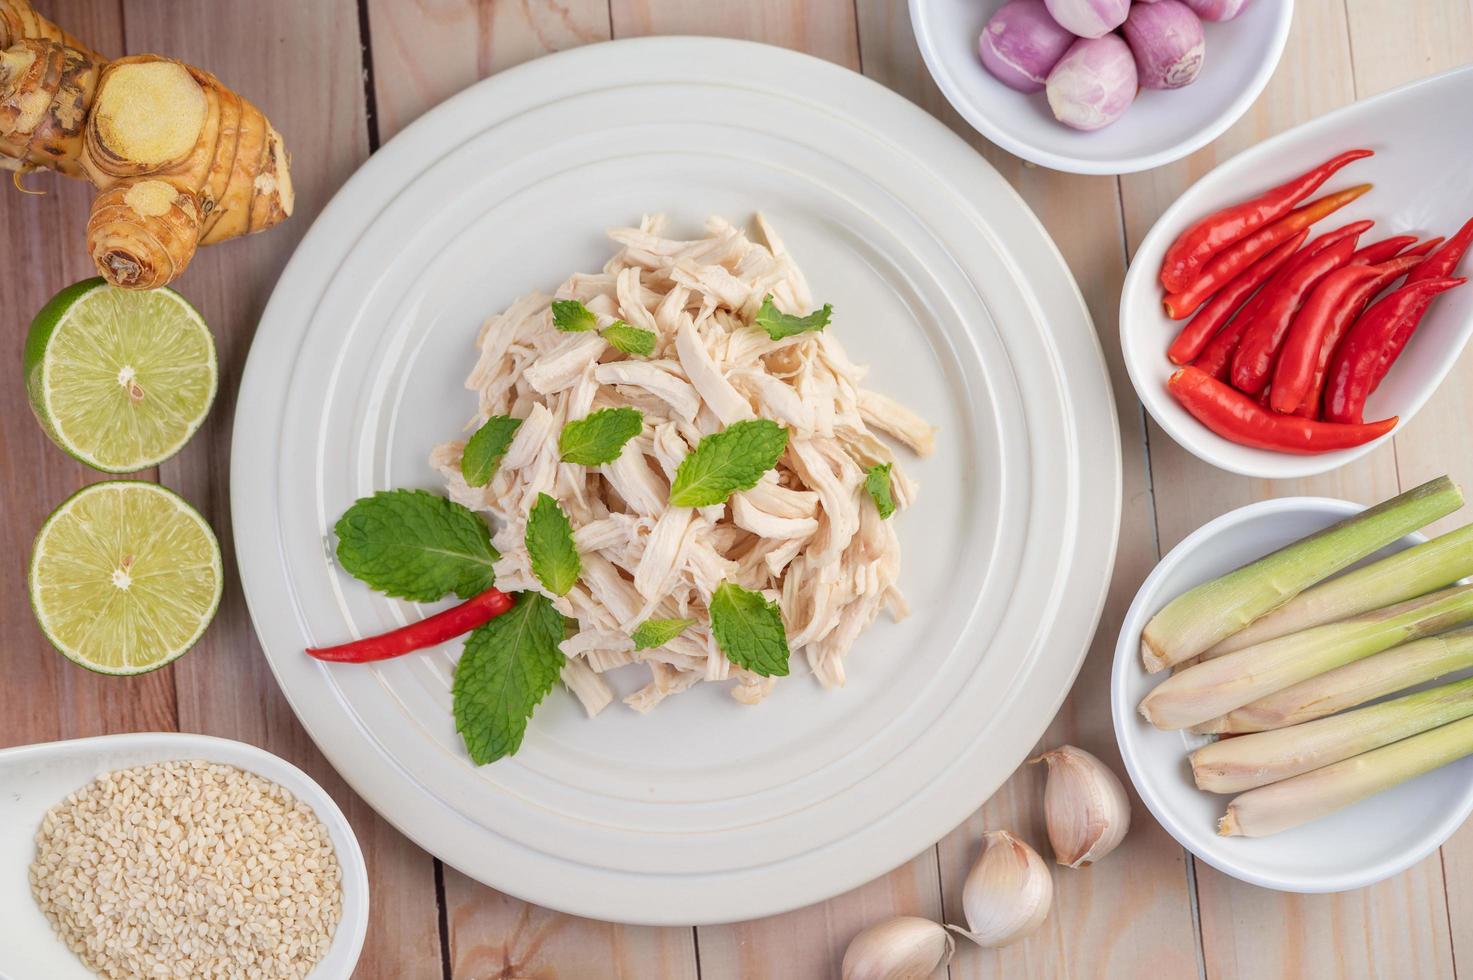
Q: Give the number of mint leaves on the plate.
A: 12